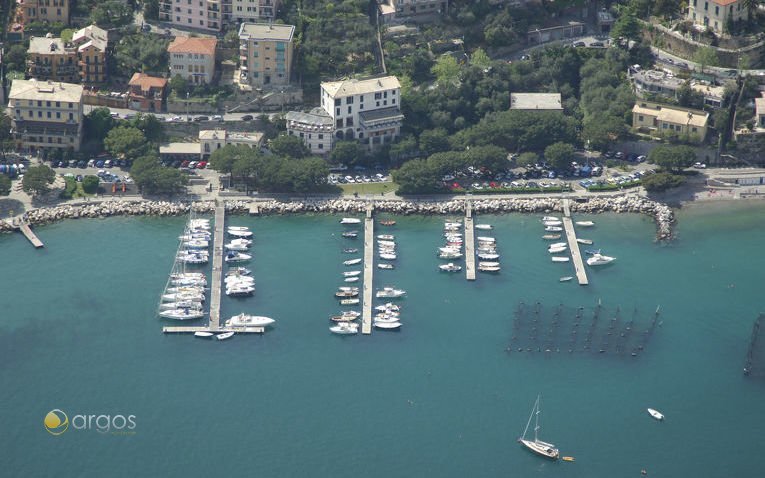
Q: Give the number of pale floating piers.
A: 5